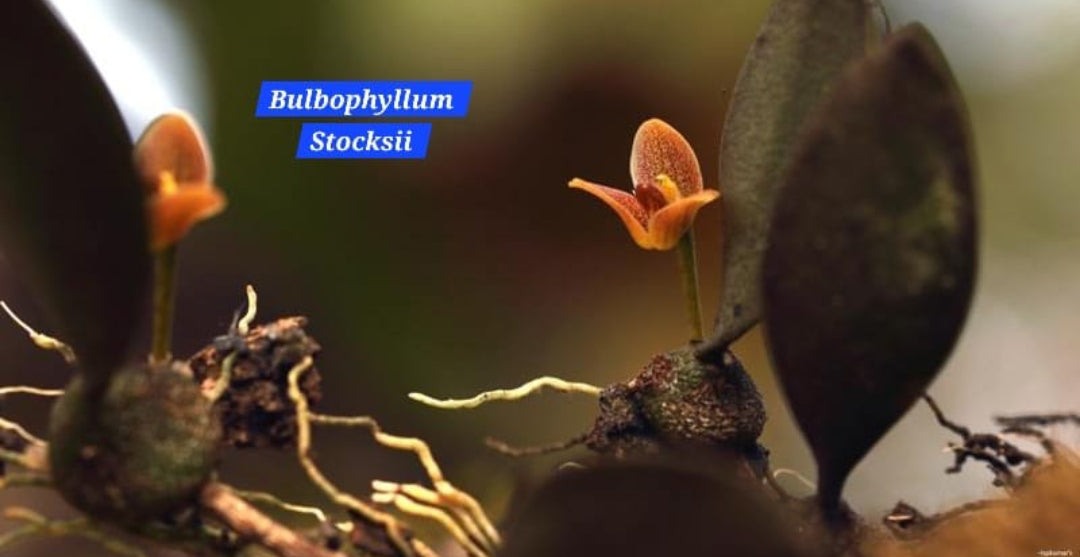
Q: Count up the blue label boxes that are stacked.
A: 2